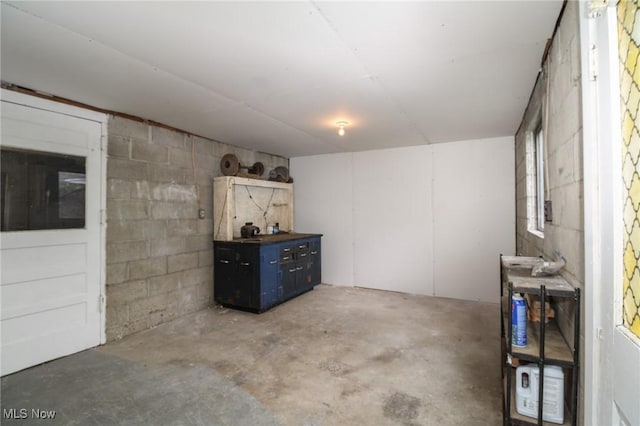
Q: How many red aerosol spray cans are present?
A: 0